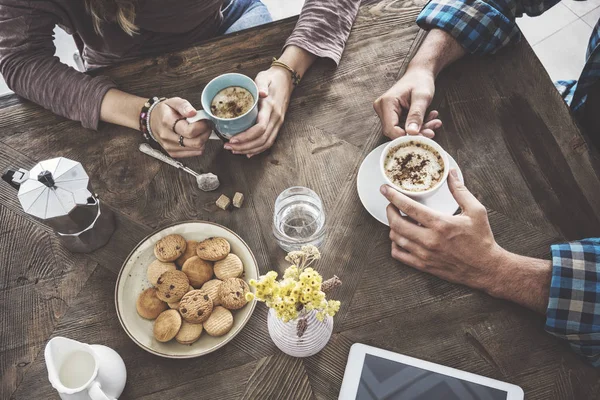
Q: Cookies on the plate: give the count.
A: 15